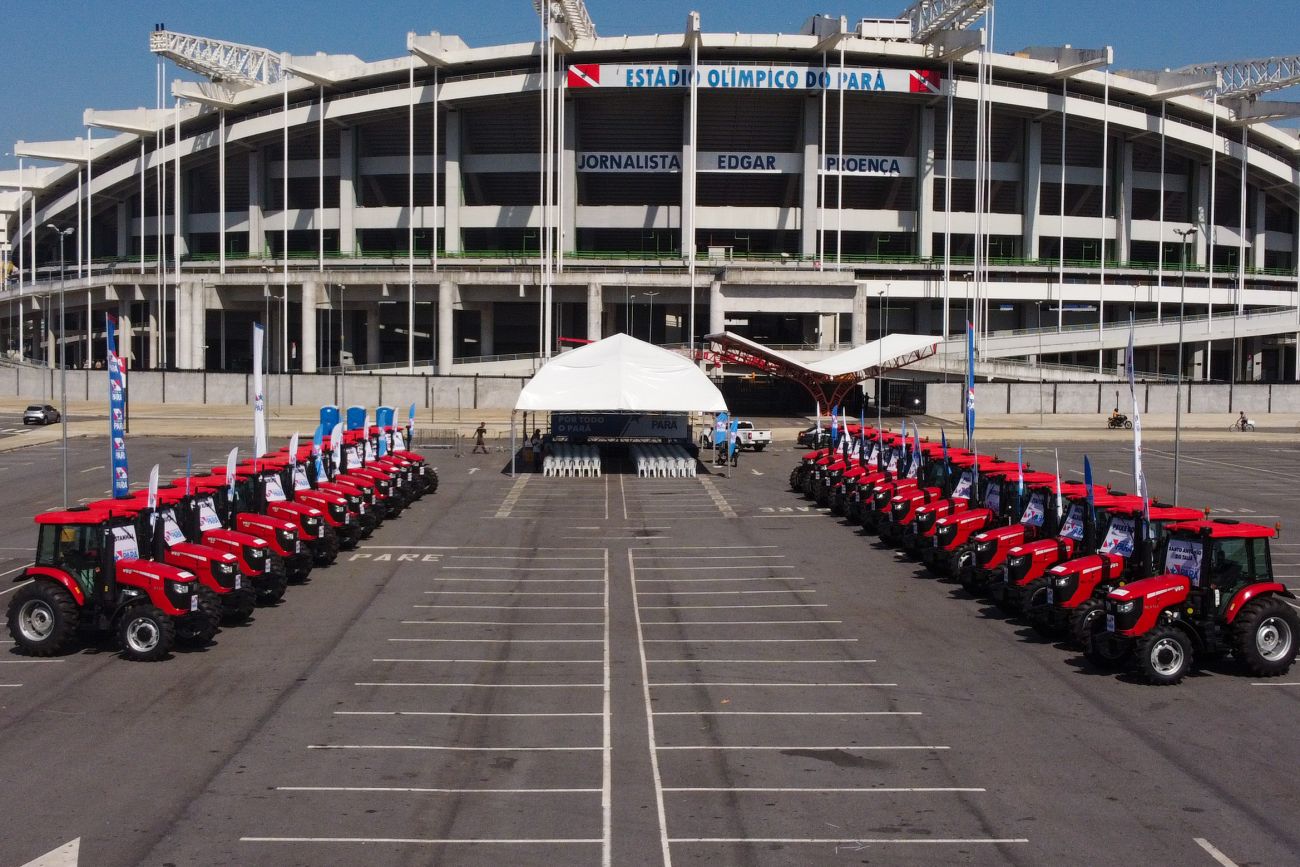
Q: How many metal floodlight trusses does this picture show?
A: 4